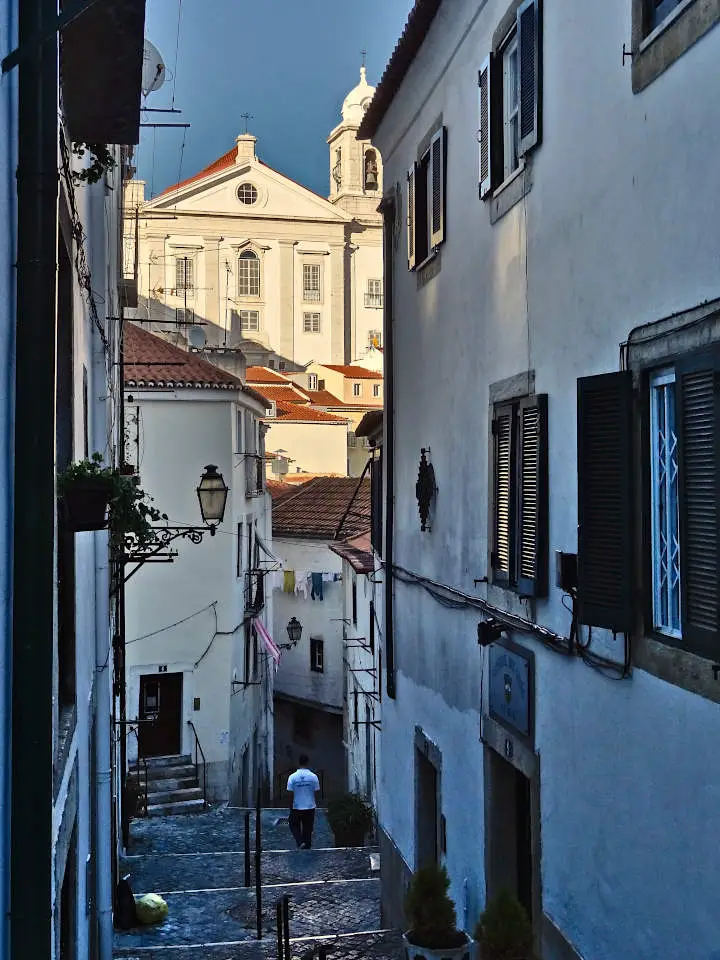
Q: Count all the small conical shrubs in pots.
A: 2